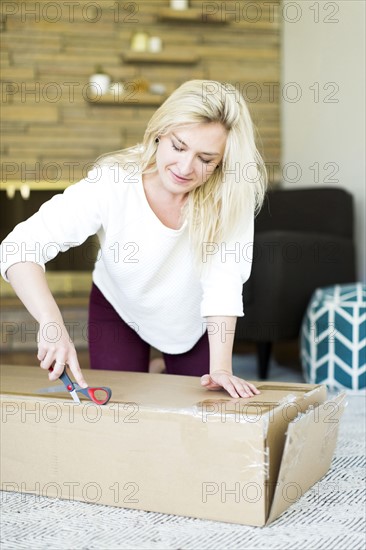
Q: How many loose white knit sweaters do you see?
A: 1